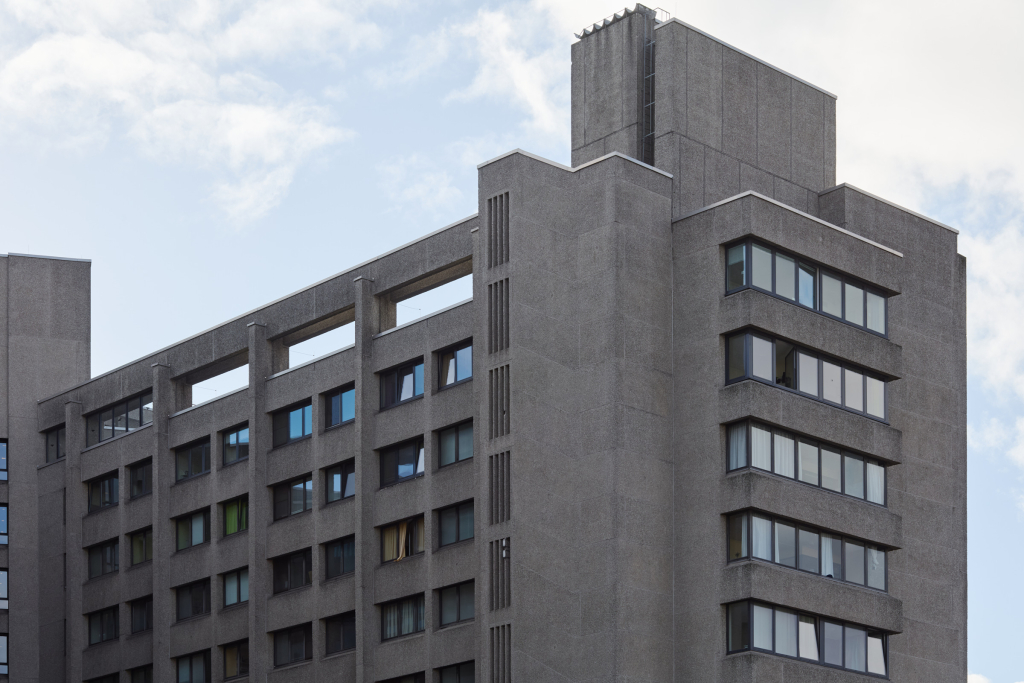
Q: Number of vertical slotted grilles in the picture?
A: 6